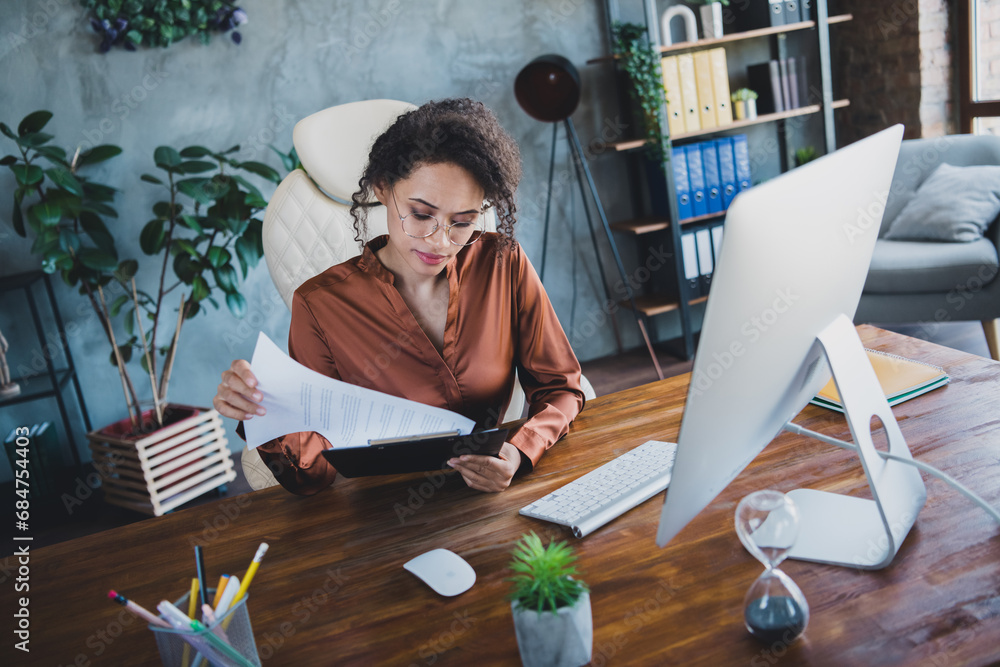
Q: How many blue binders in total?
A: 5